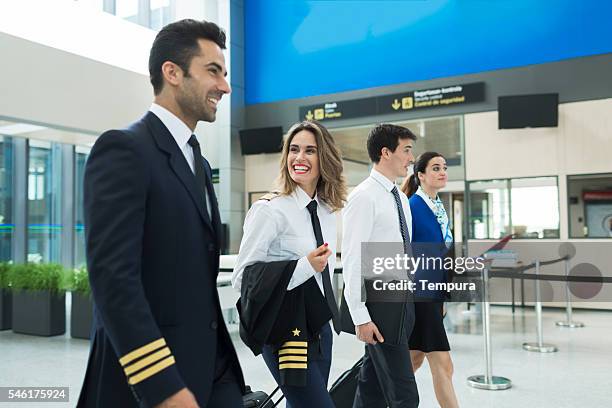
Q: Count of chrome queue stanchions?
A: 3